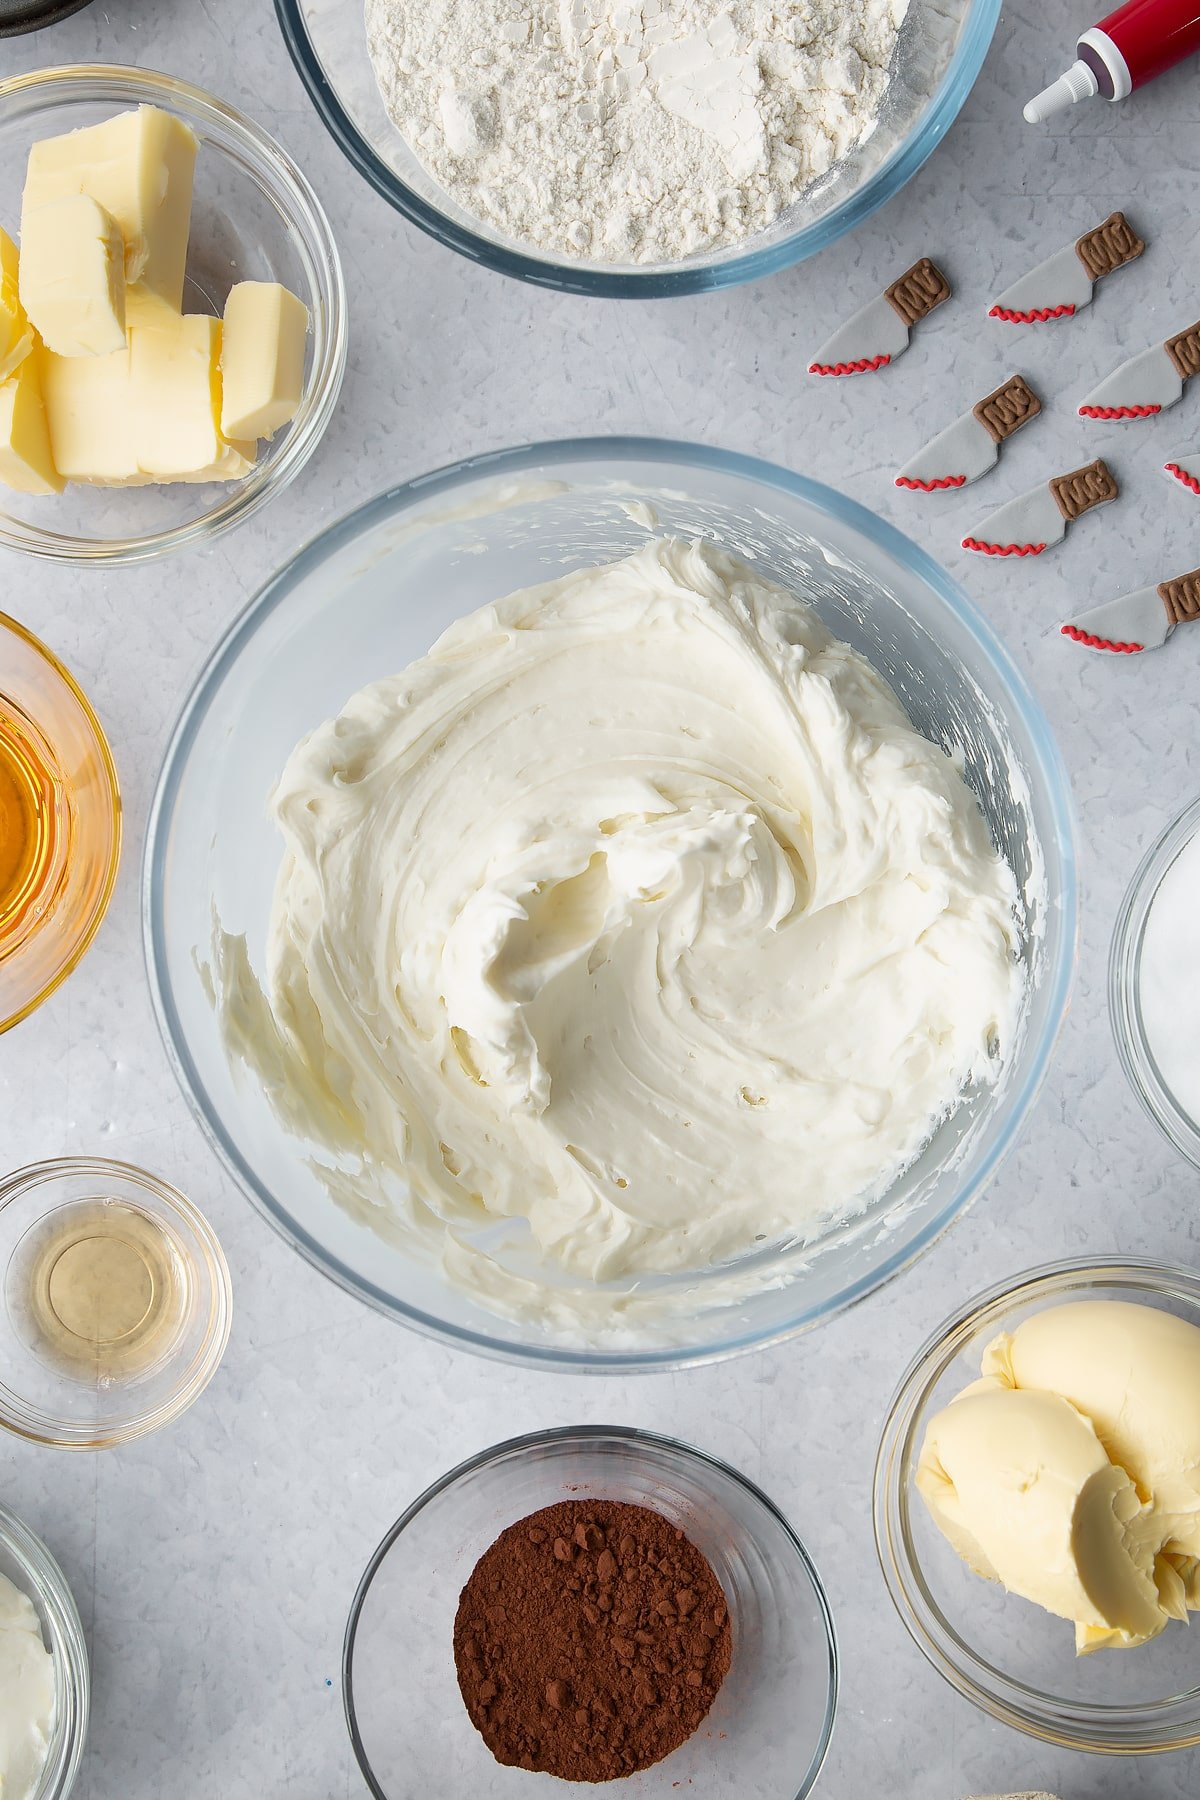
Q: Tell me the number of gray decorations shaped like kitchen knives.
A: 7